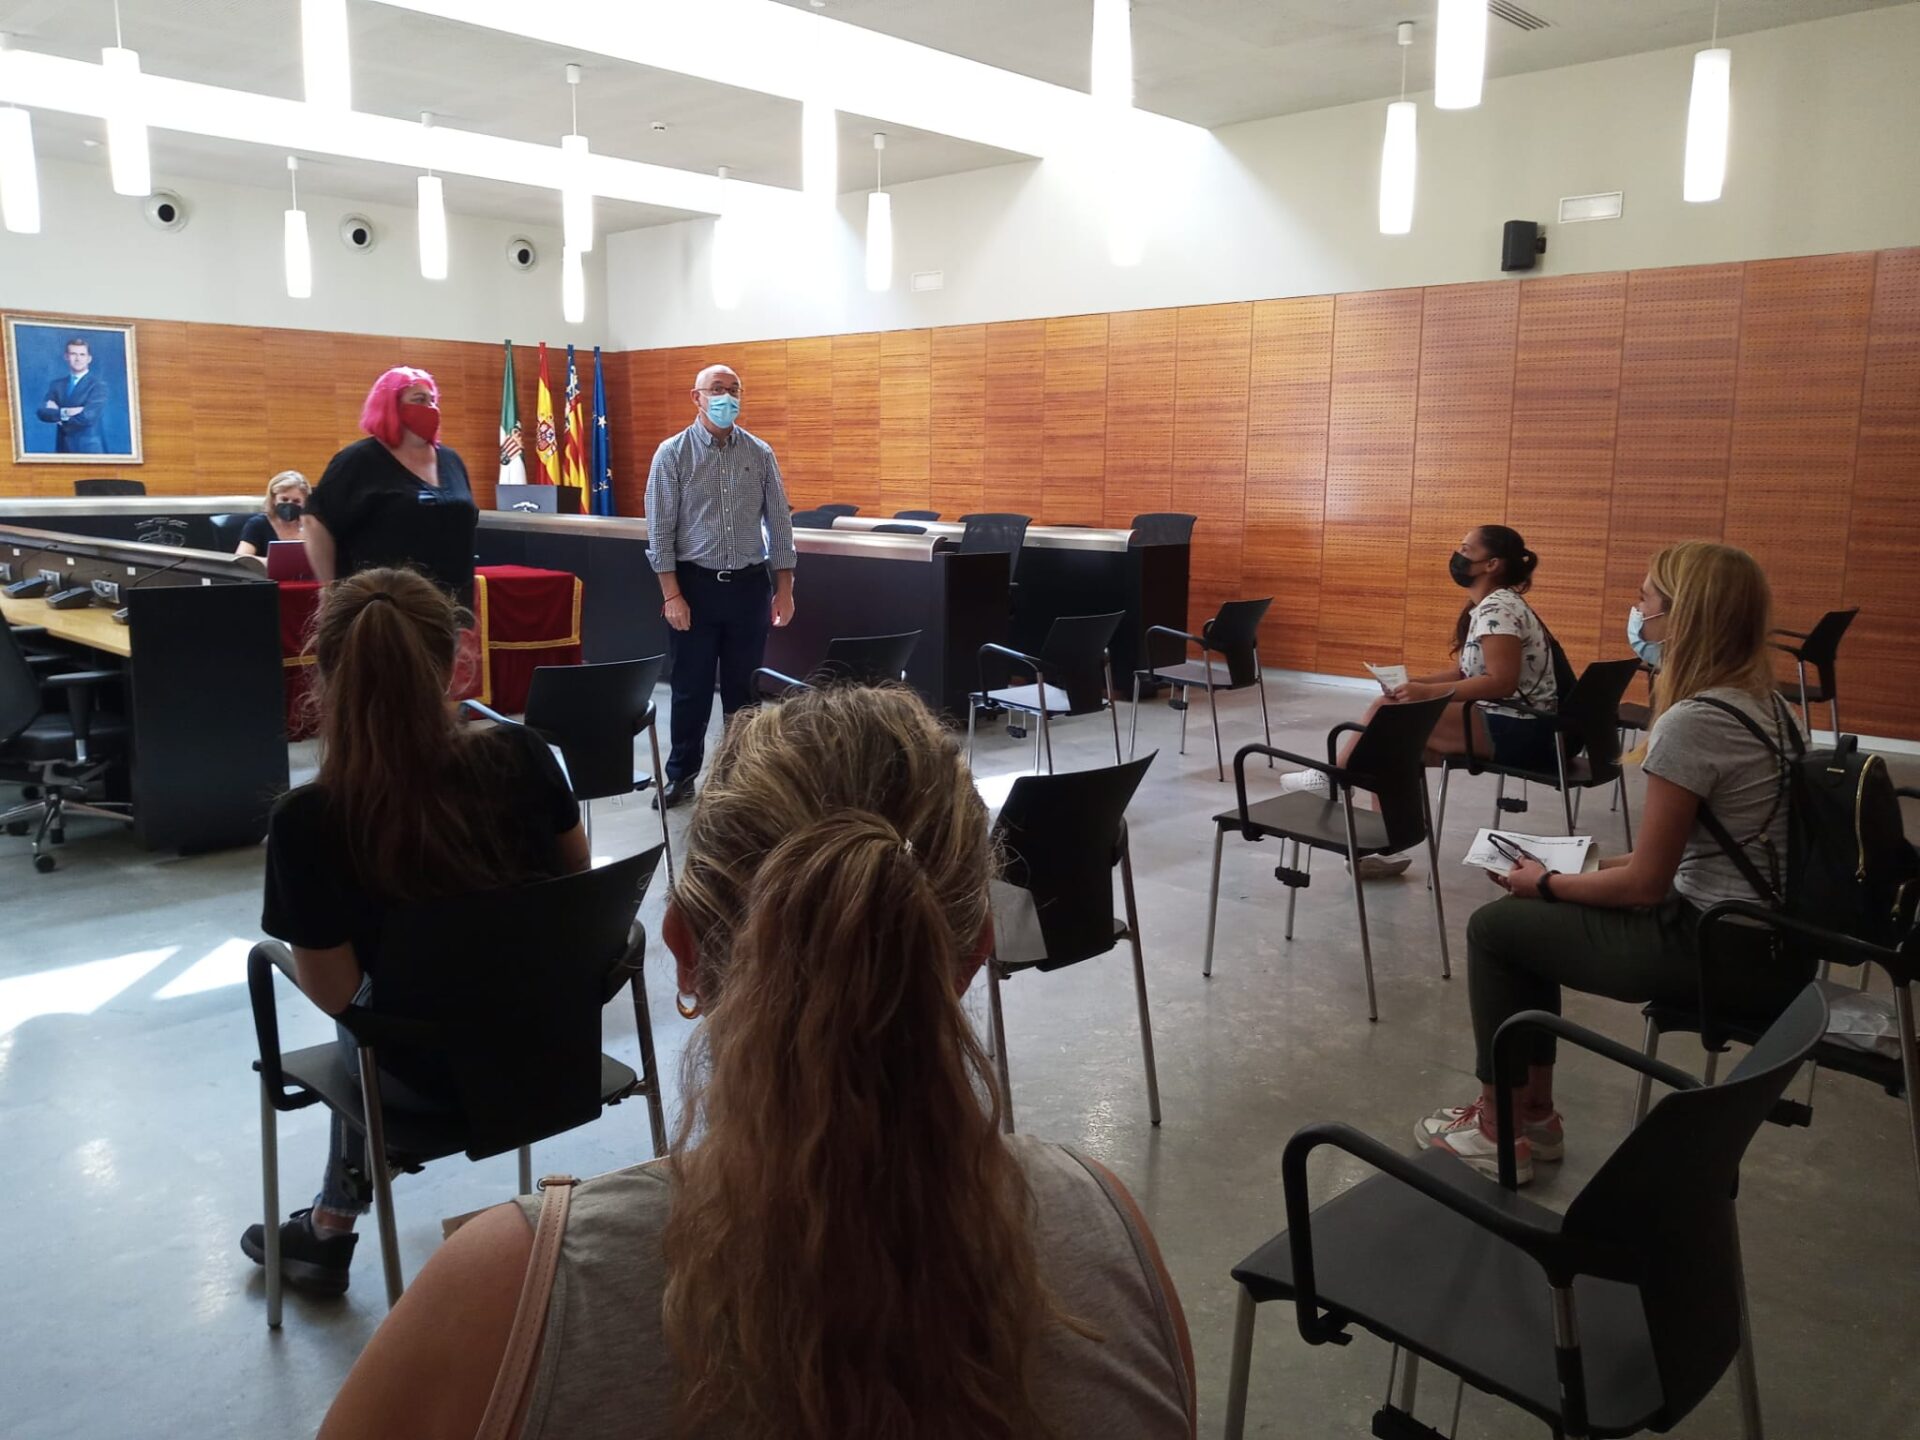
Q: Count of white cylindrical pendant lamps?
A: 15